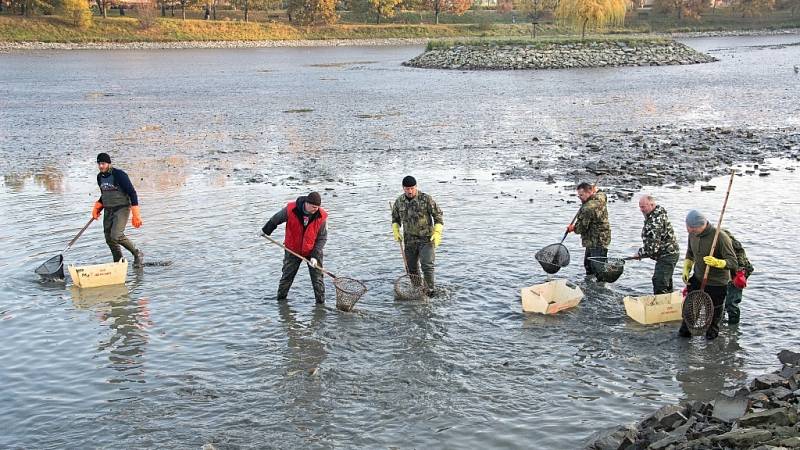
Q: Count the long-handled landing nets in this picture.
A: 6